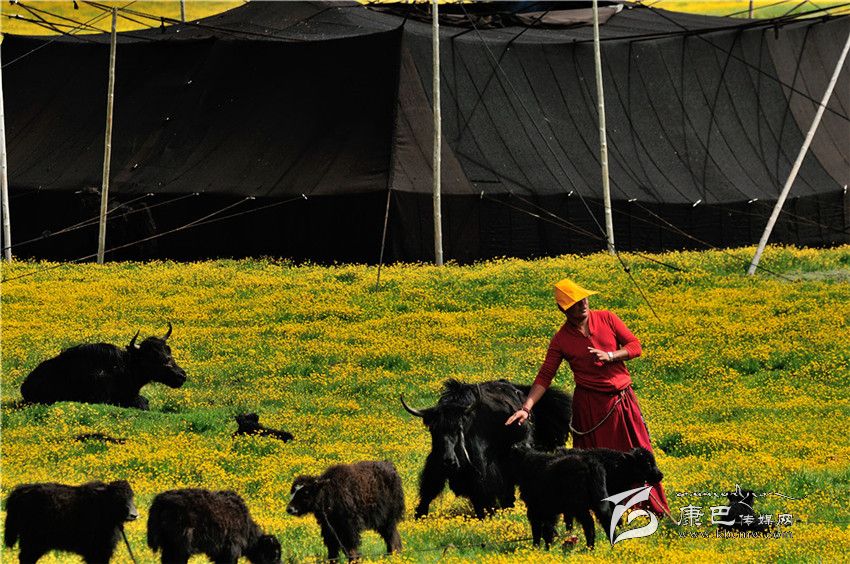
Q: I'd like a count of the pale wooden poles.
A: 5